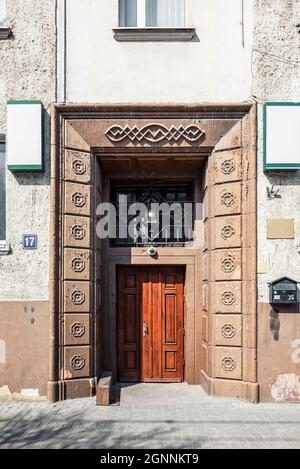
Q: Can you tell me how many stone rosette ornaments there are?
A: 14